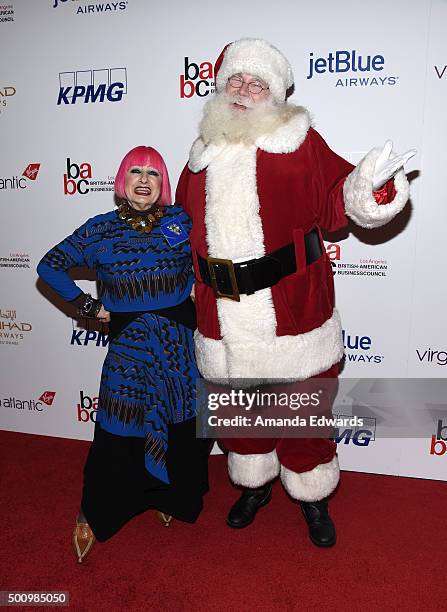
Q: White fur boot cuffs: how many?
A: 2